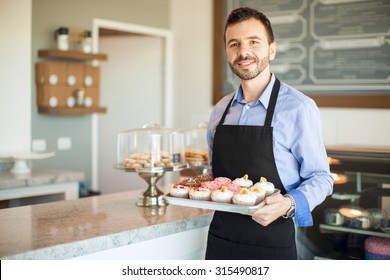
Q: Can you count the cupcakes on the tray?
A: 12